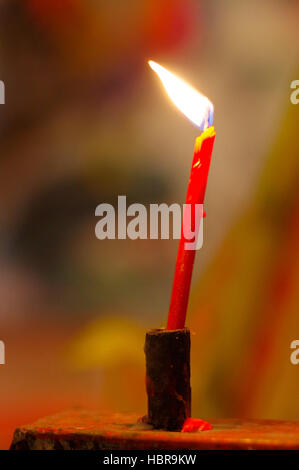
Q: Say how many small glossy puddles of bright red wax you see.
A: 1